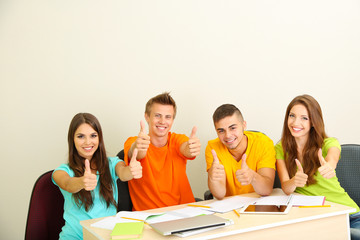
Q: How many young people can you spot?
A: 4